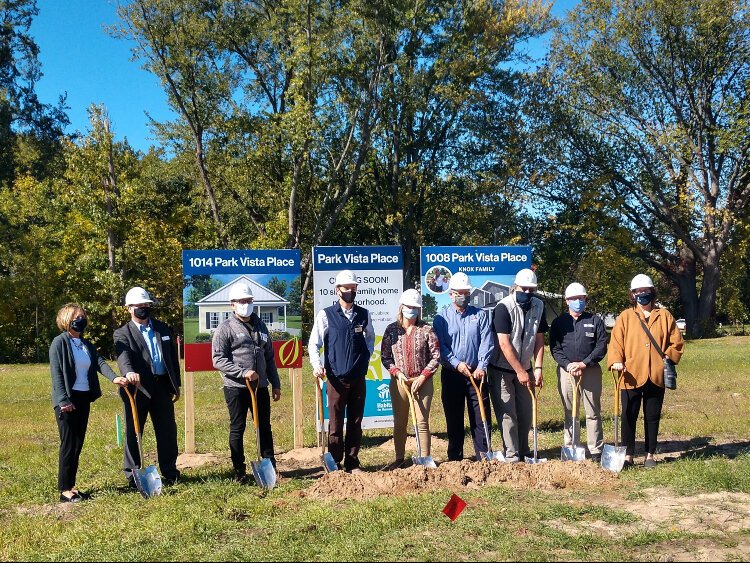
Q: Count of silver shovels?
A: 8